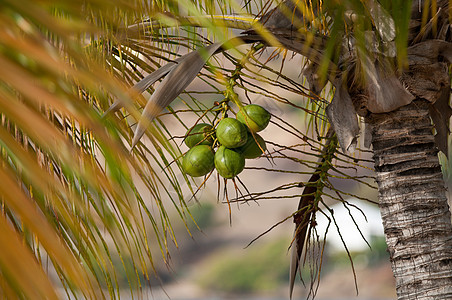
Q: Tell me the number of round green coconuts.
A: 6